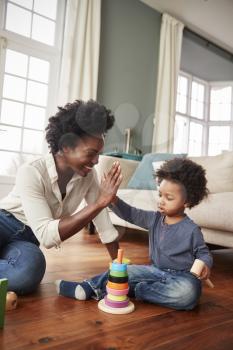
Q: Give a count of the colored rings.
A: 7